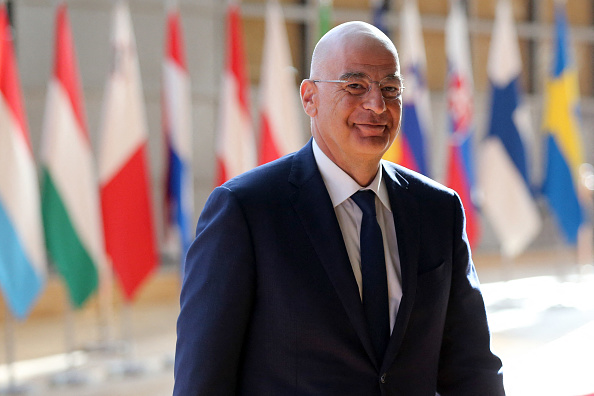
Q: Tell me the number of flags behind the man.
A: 12